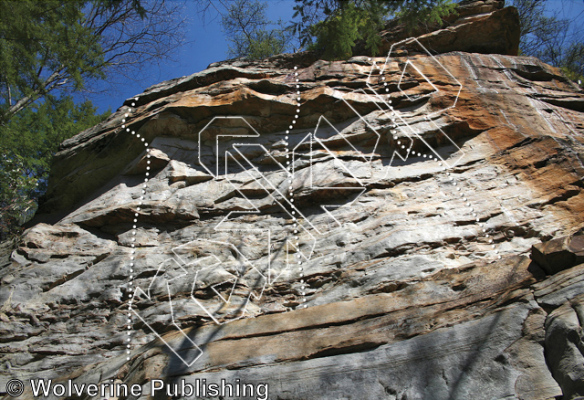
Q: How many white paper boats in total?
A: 0